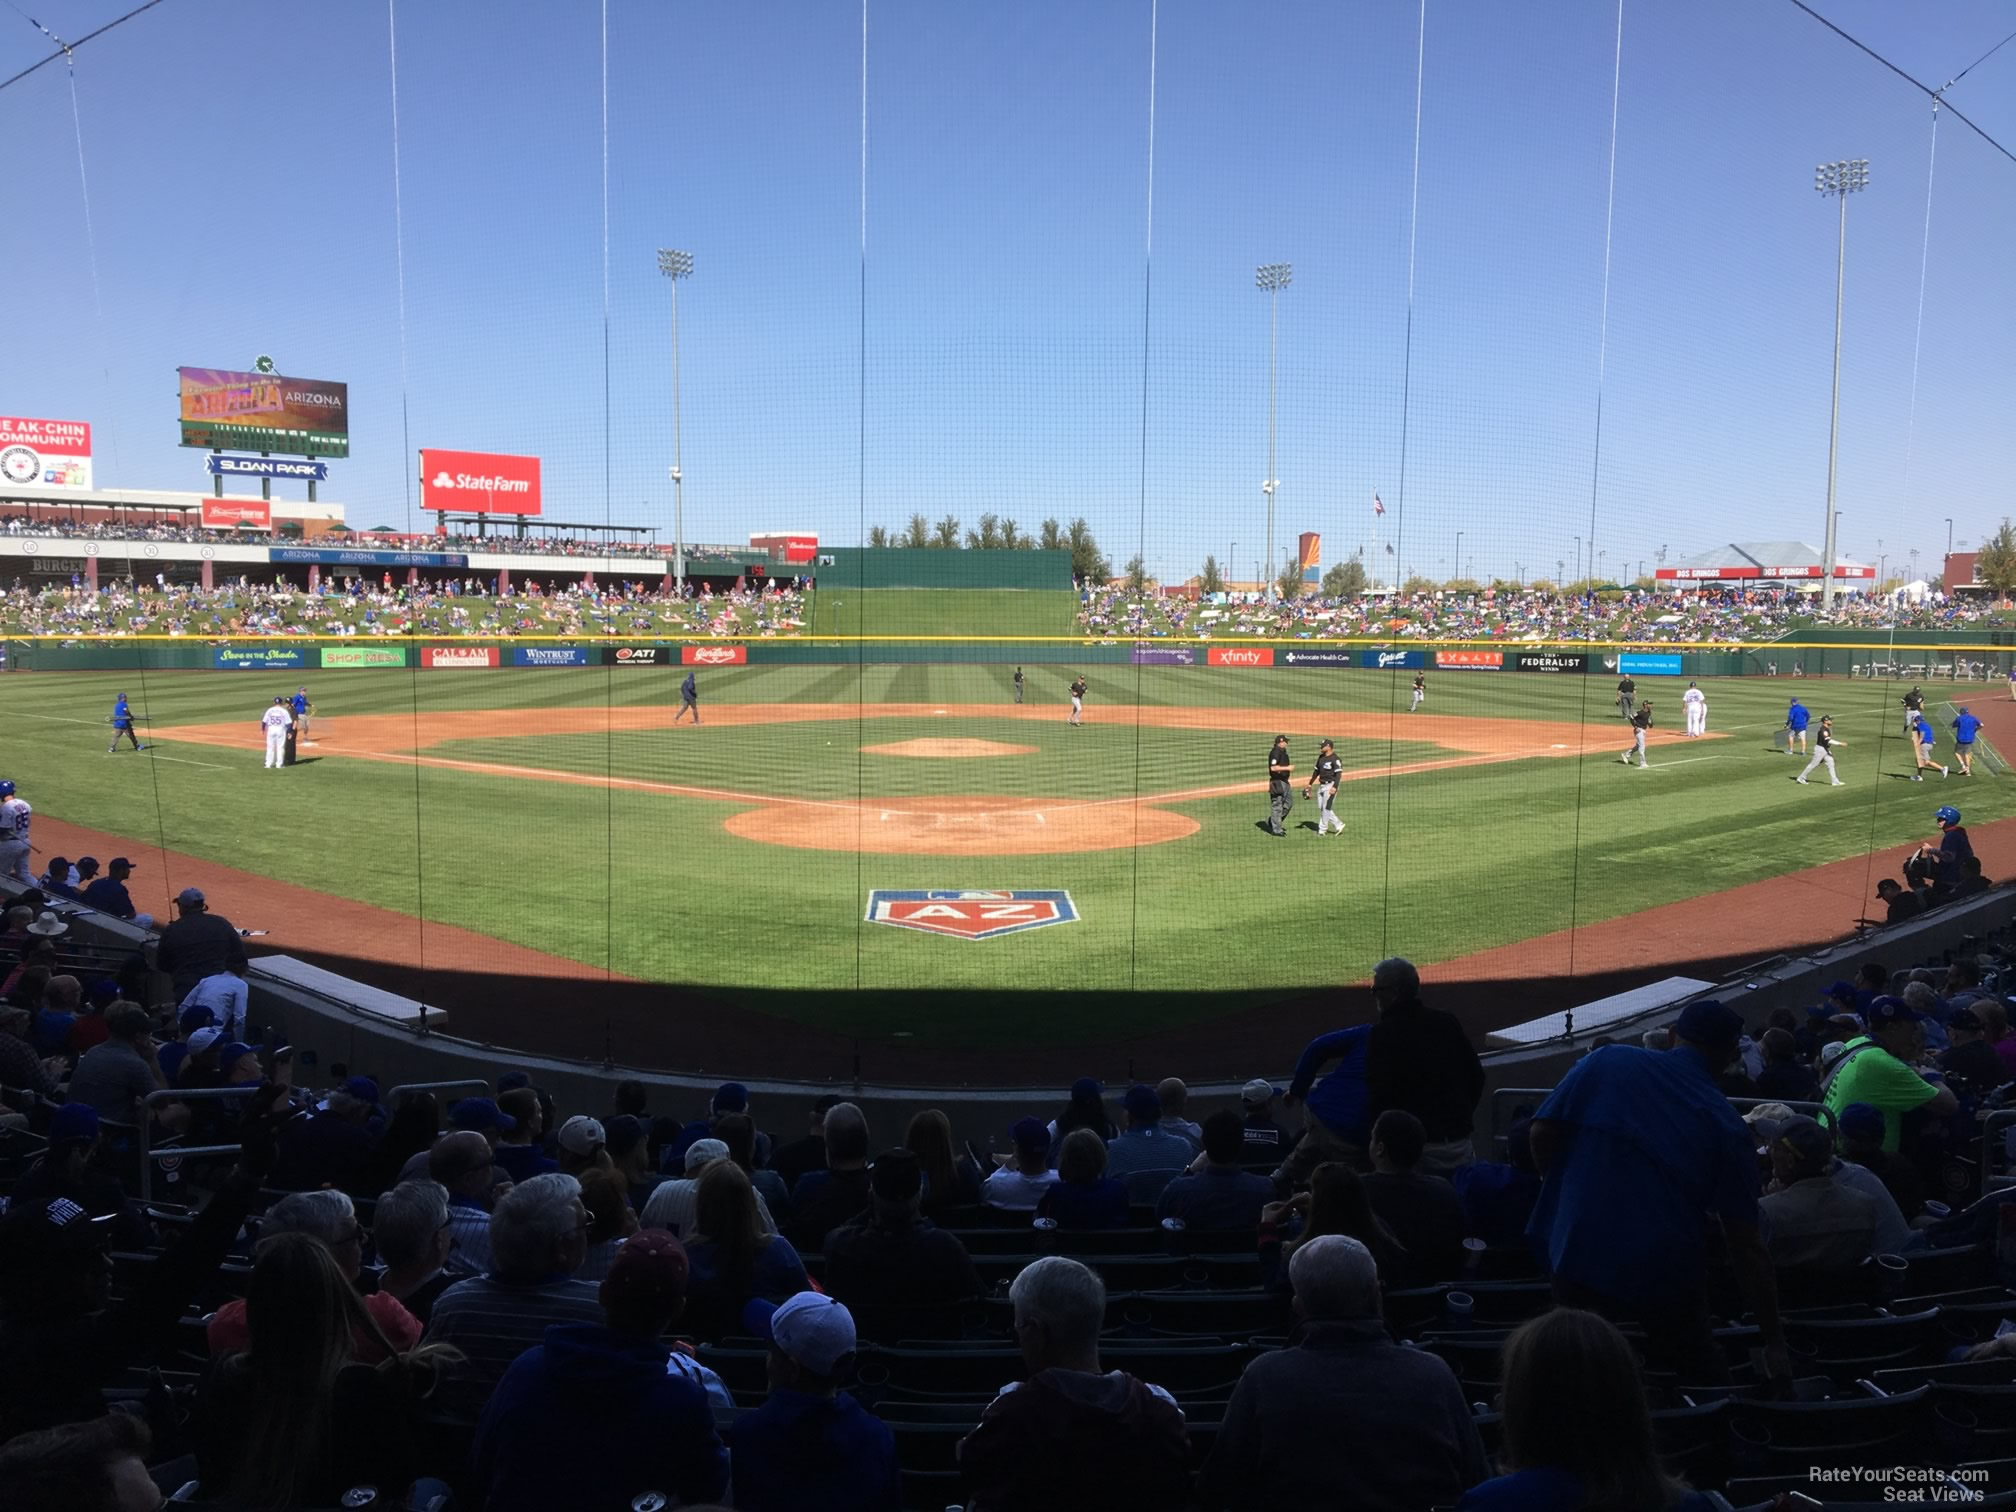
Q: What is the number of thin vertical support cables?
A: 8